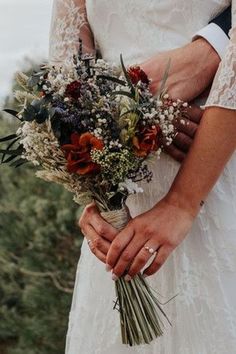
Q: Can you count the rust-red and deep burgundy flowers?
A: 4